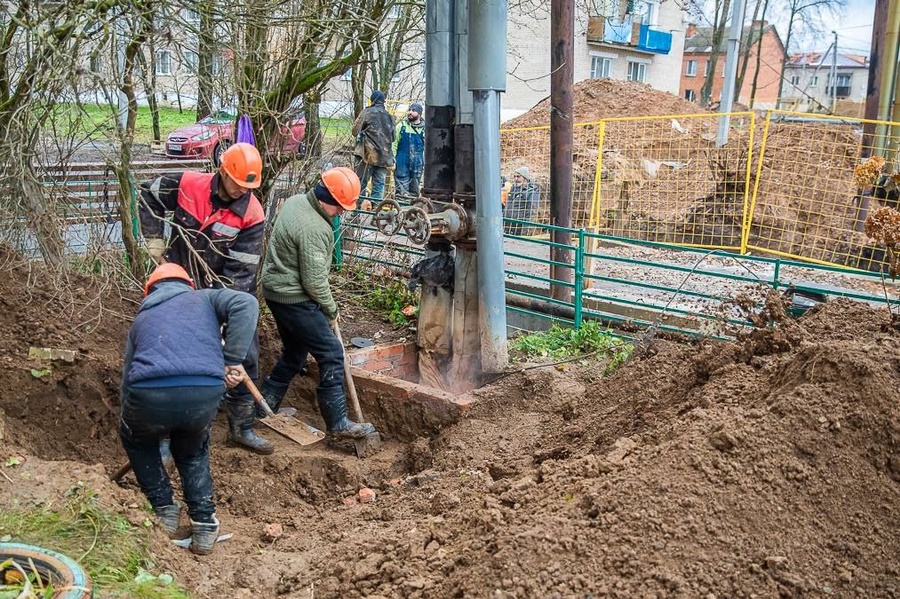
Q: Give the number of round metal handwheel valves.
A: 2